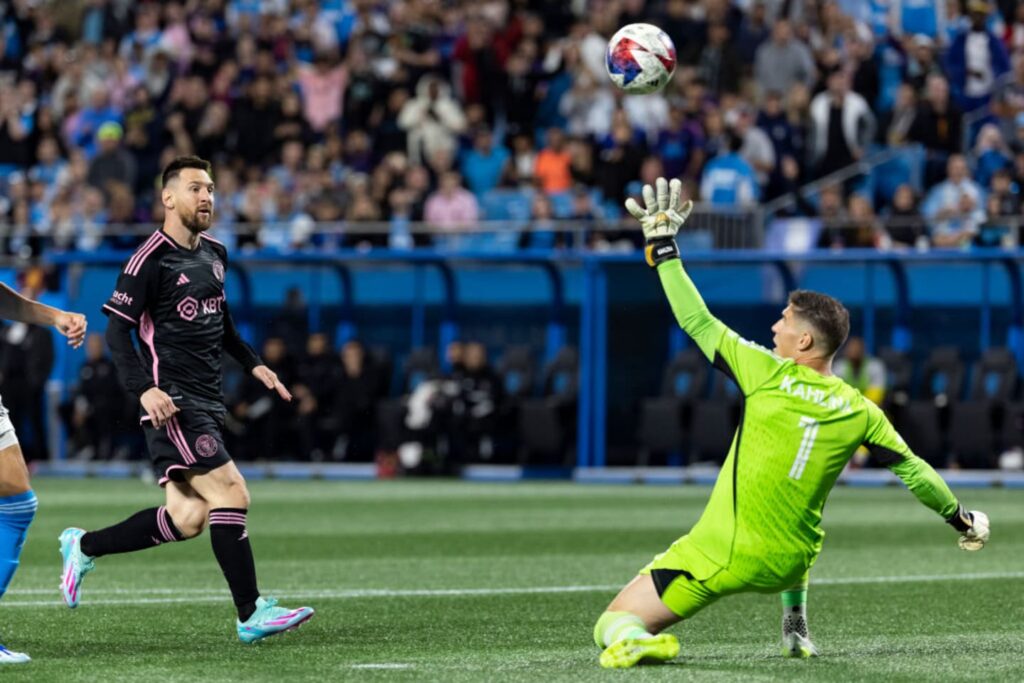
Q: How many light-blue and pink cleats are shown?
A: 2